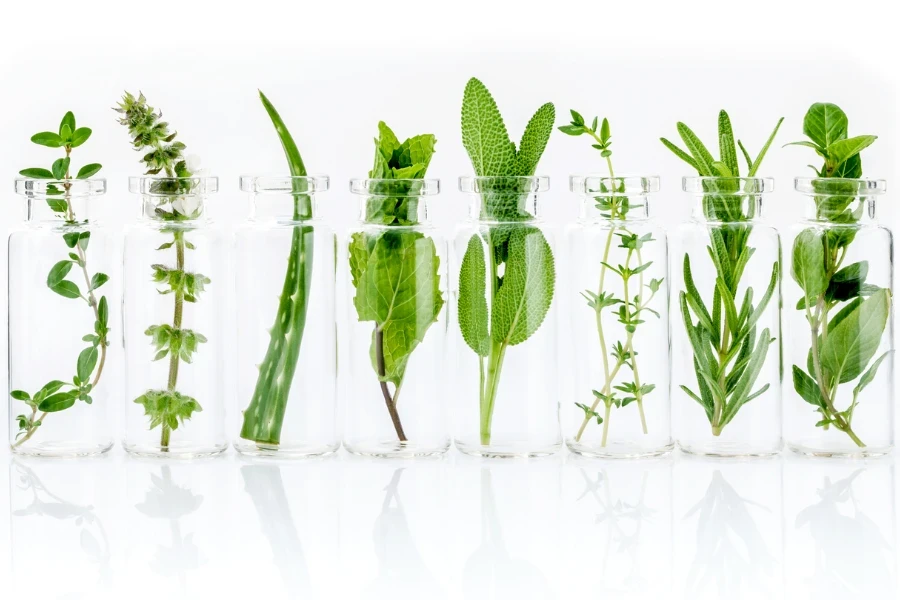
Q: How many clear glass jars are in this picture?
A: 8